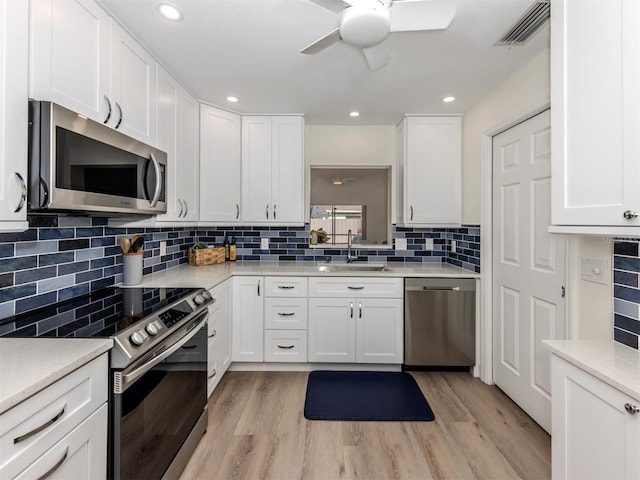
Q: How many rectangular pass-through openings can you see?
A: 1